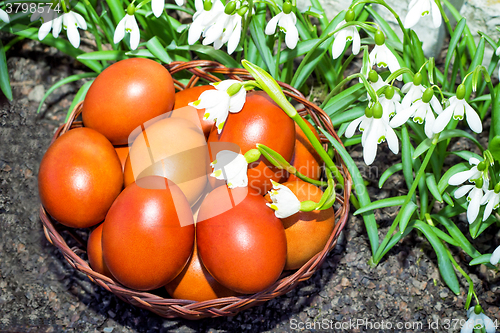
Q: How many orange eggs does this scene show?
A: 12